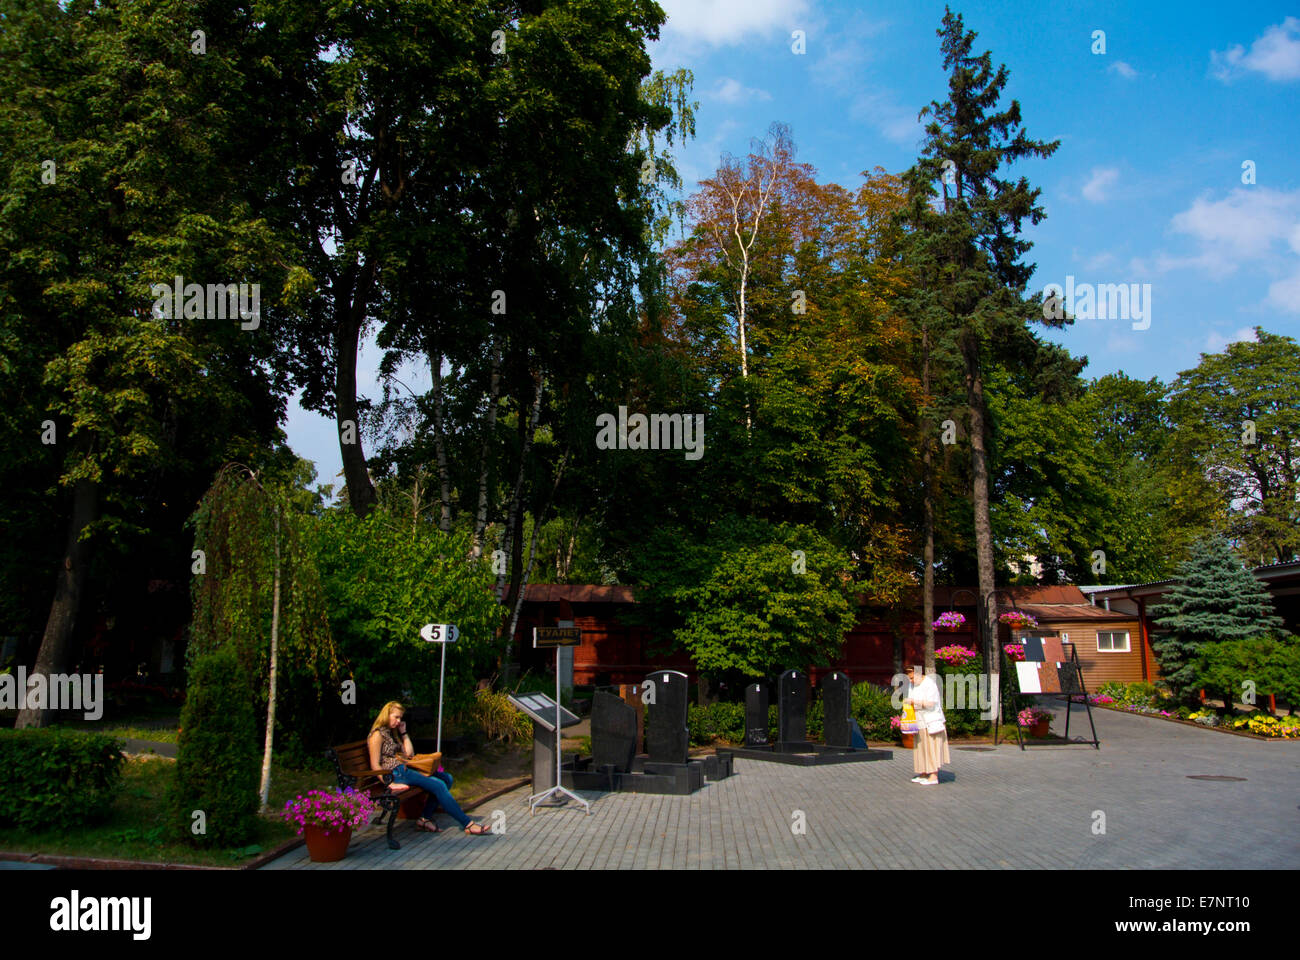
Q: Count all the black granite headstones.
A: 5